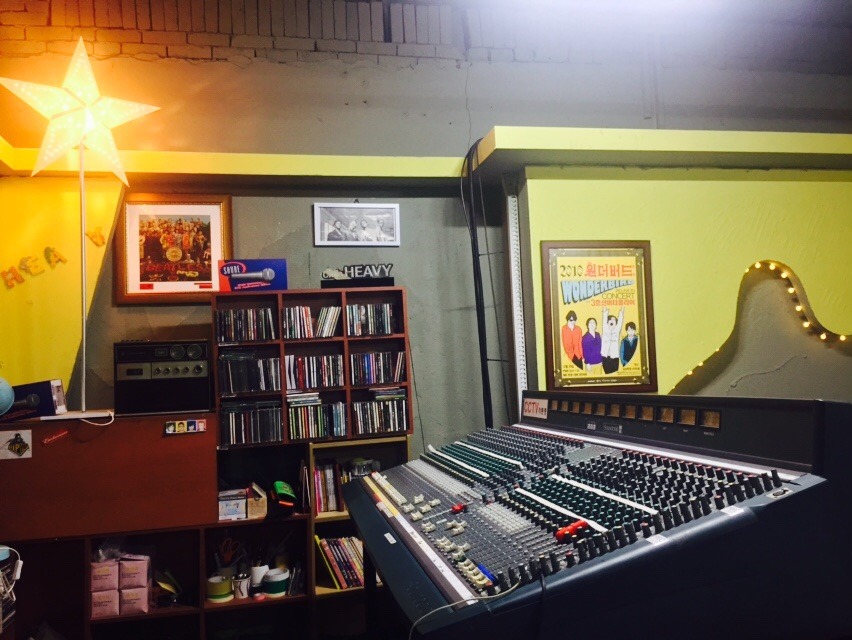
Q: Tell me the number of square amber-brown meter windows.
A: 11